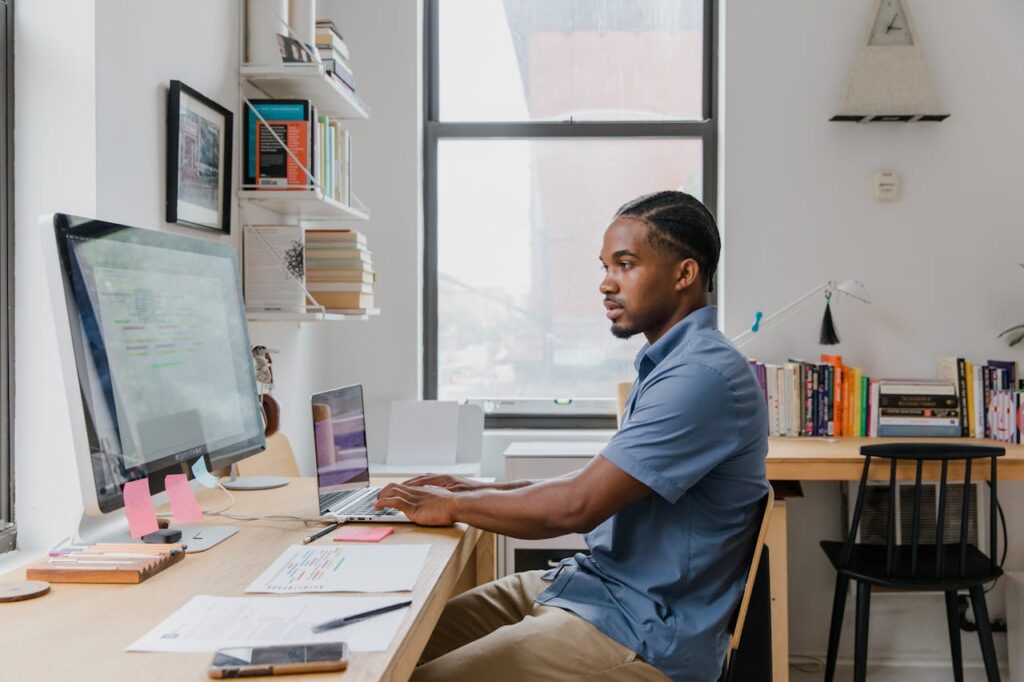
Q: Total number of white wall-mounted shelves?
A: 3